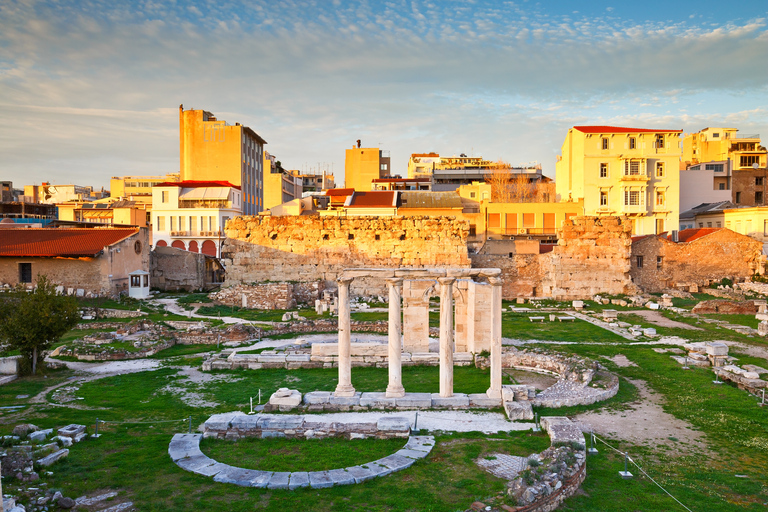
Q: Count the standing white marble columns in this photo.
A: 4